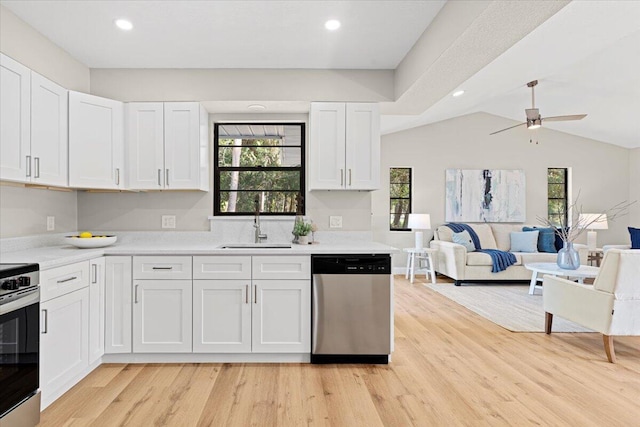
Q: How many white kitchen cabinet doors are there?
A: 13